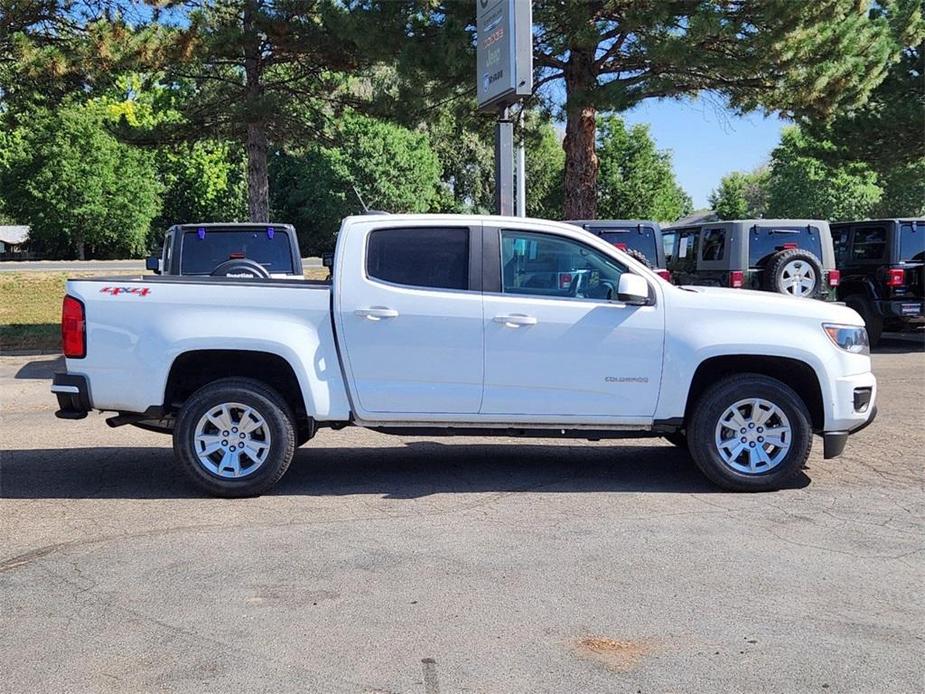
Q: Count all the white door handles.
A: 2